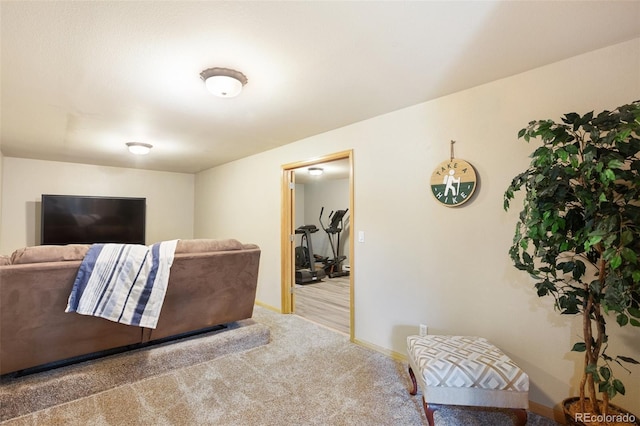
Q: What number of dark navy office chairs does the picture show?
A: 0